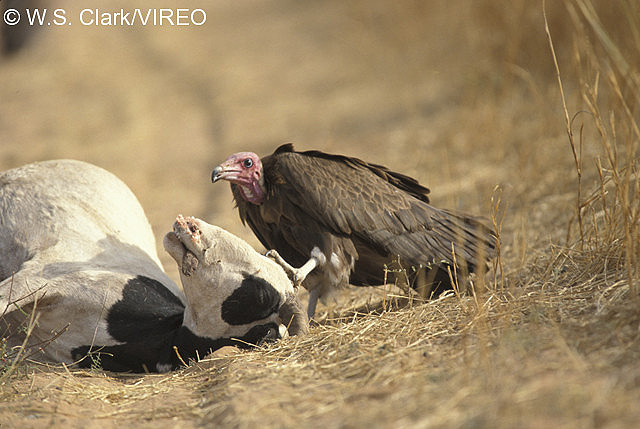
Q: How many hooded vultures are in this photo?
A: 1